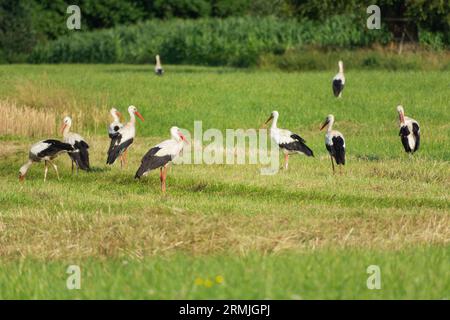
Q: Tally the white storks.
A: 10